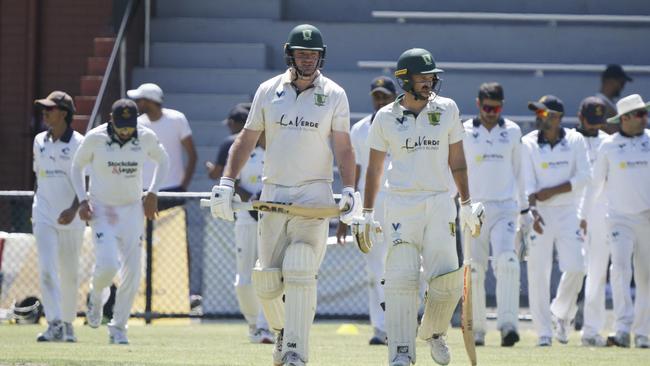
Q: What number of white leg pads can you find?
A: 6